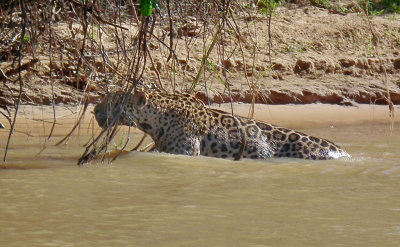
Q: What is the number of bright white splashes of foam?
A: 1